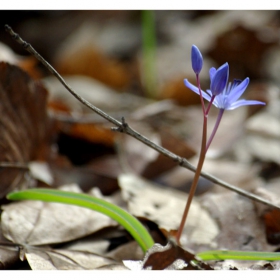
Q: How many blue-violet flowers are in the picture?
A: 3